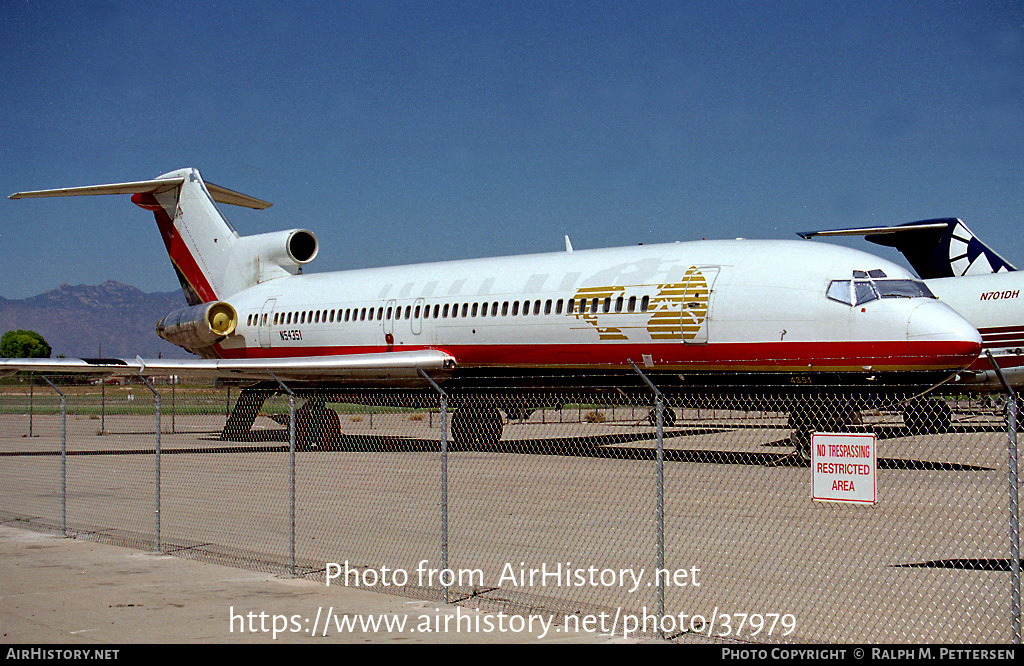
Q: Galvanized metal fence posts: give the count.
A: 6